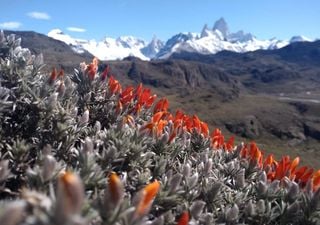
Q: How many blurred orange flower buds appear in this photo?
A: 3